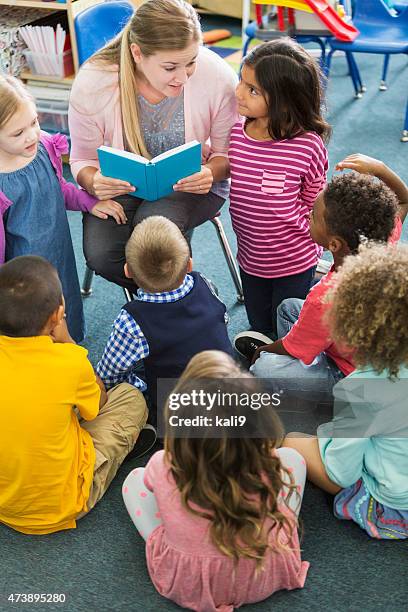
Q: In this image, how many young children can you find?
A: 7